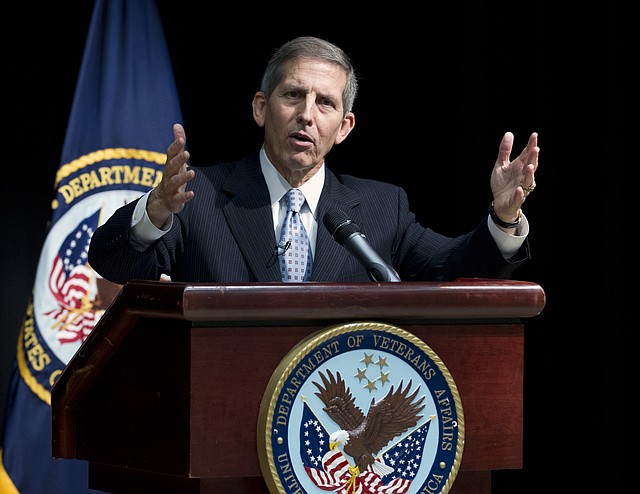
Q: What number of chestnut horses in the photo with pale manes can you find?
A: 0